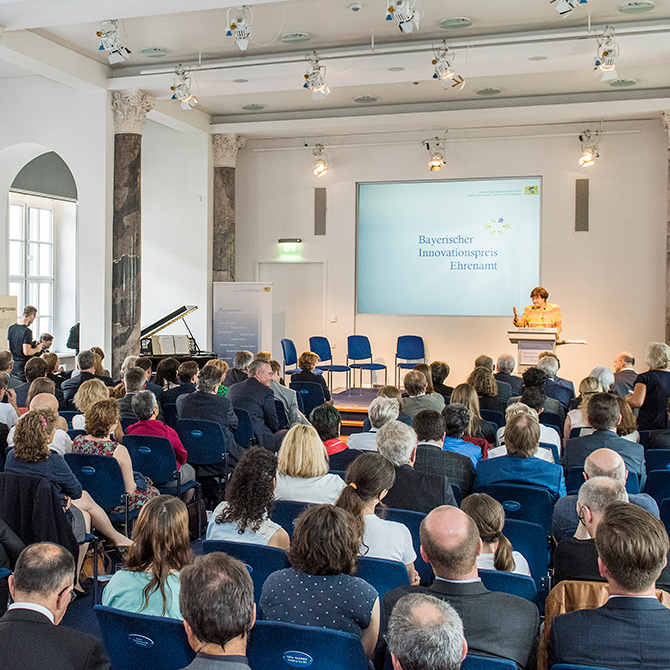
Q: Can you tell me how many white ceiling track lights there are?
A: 11